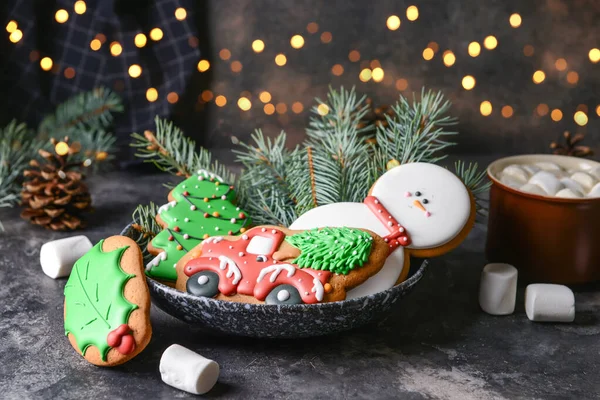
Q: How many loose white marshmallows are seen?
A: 4